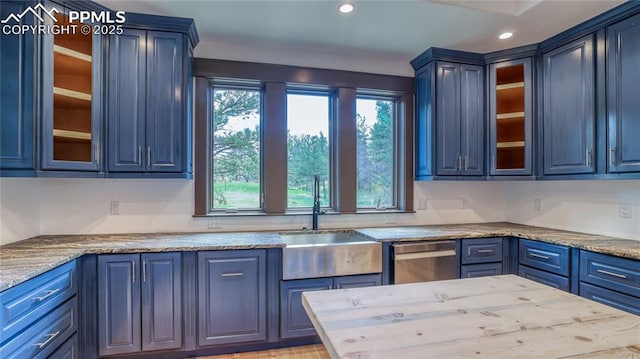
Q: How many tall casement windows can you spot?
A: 3